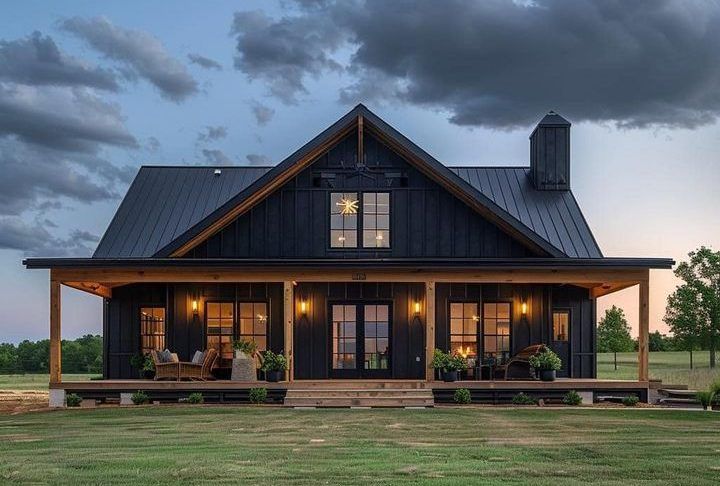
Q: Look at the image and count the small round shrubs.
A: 8